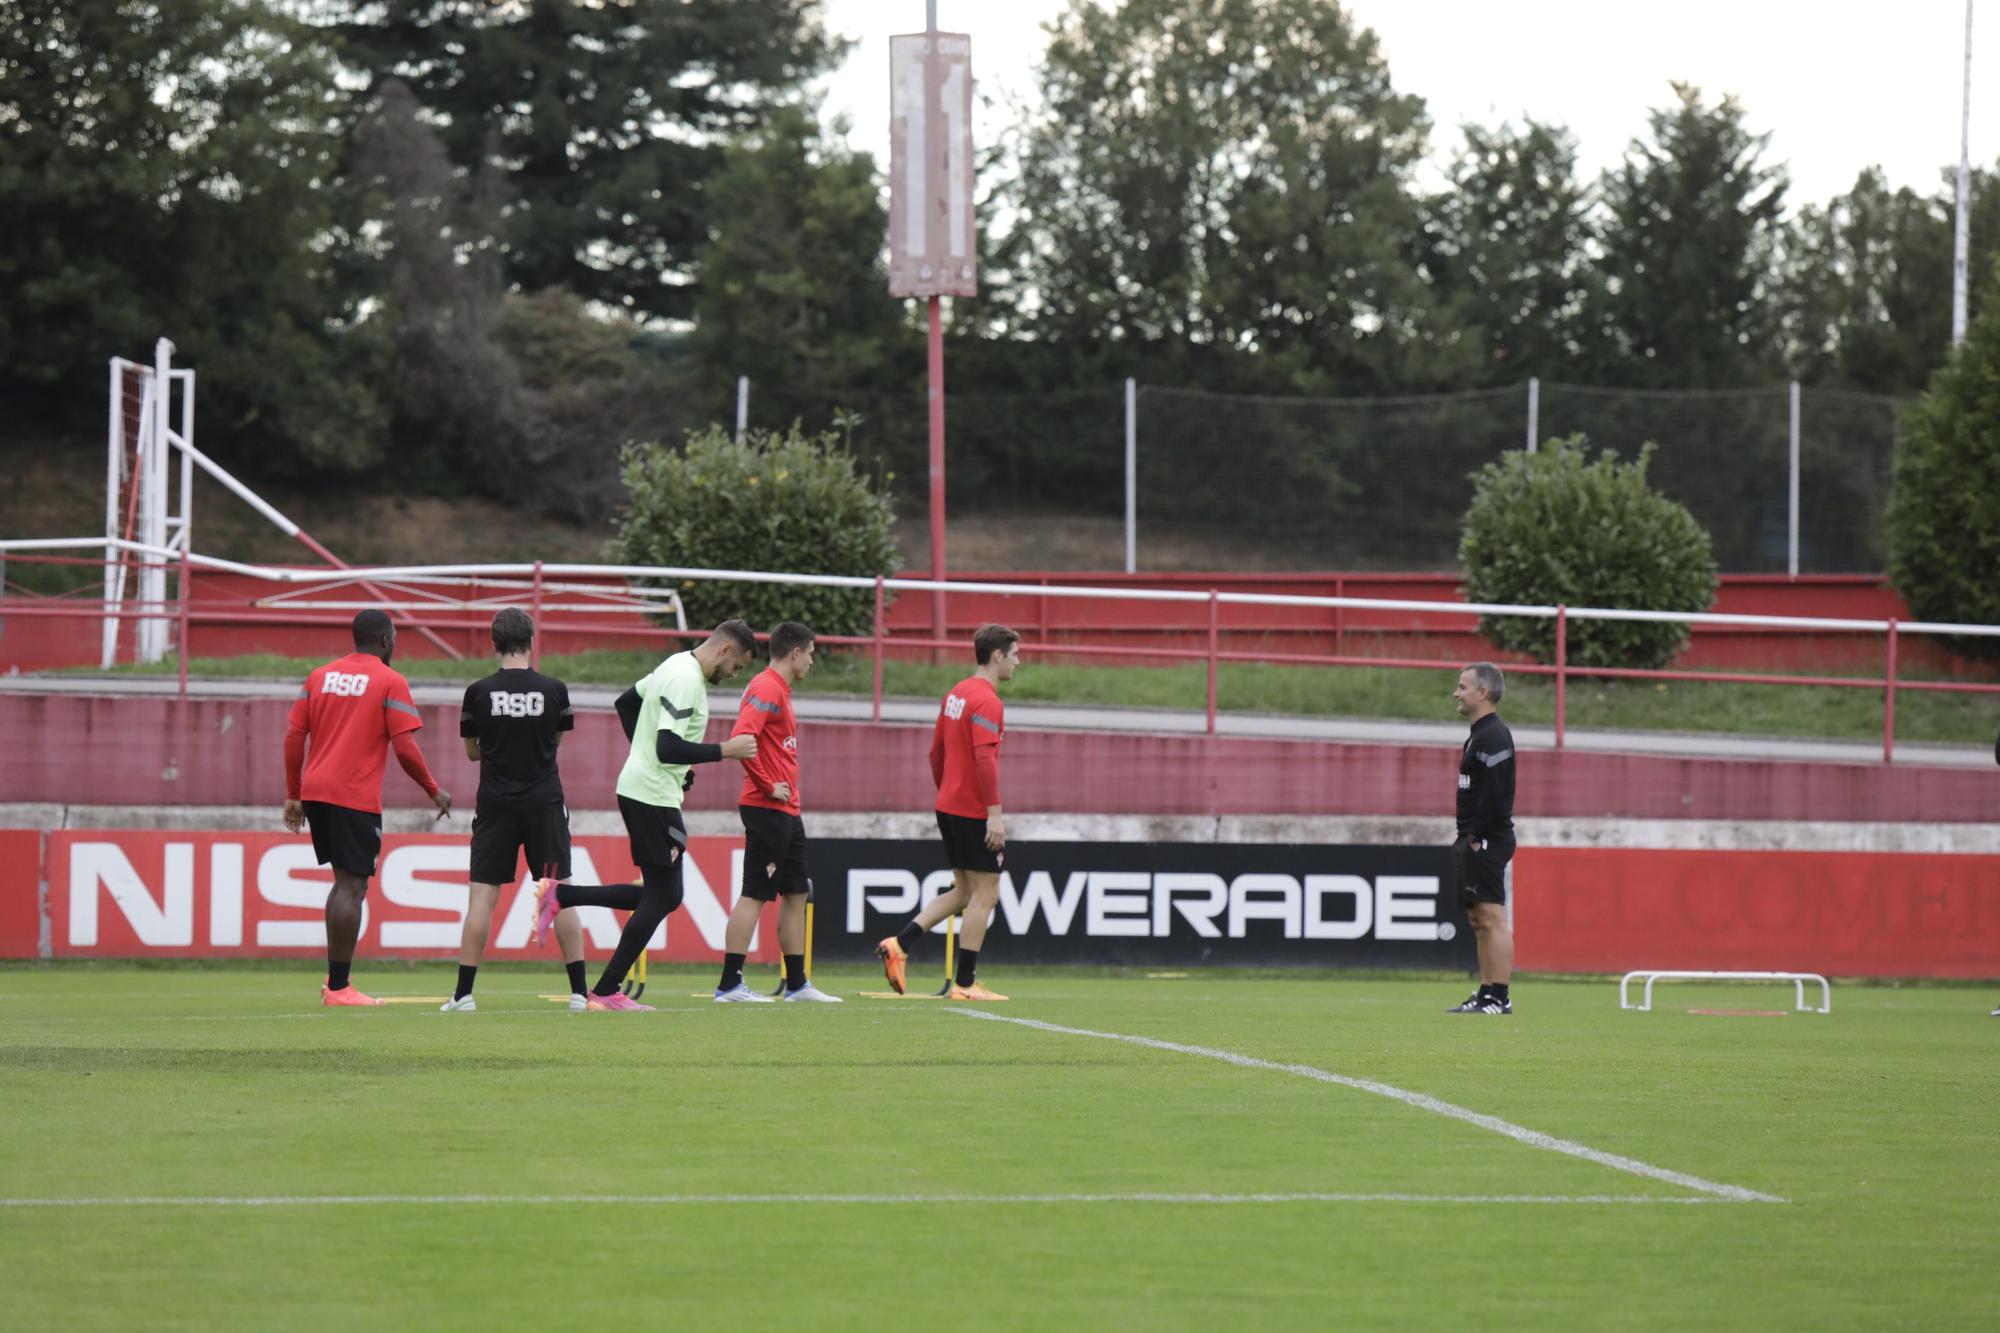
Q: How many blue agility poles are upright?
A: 0